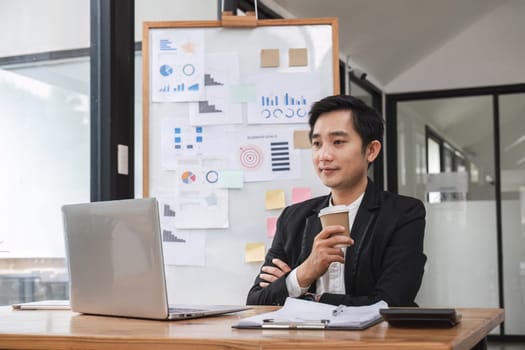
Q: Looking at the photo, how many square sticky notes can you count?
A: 7